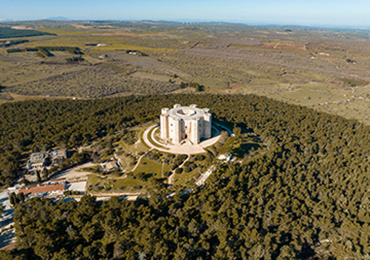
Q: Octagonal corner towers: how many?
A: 8